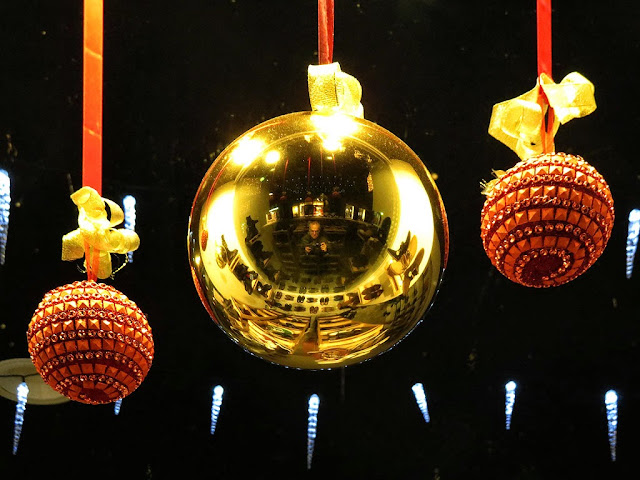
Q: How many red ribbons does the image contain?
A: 3